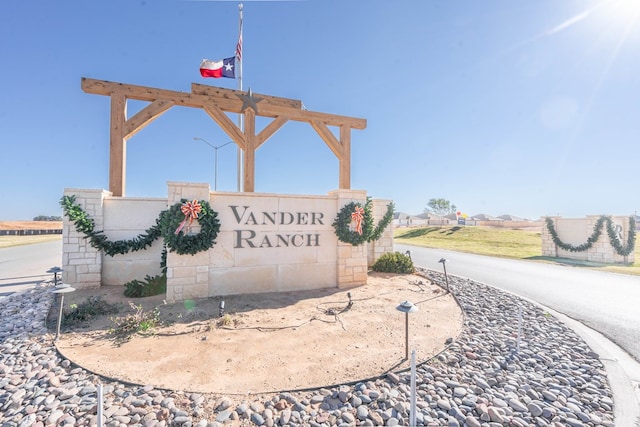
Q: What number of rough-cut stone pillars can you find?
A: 7